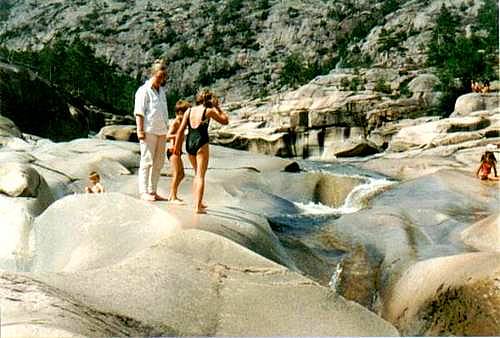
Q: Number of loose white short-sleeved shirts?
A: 1